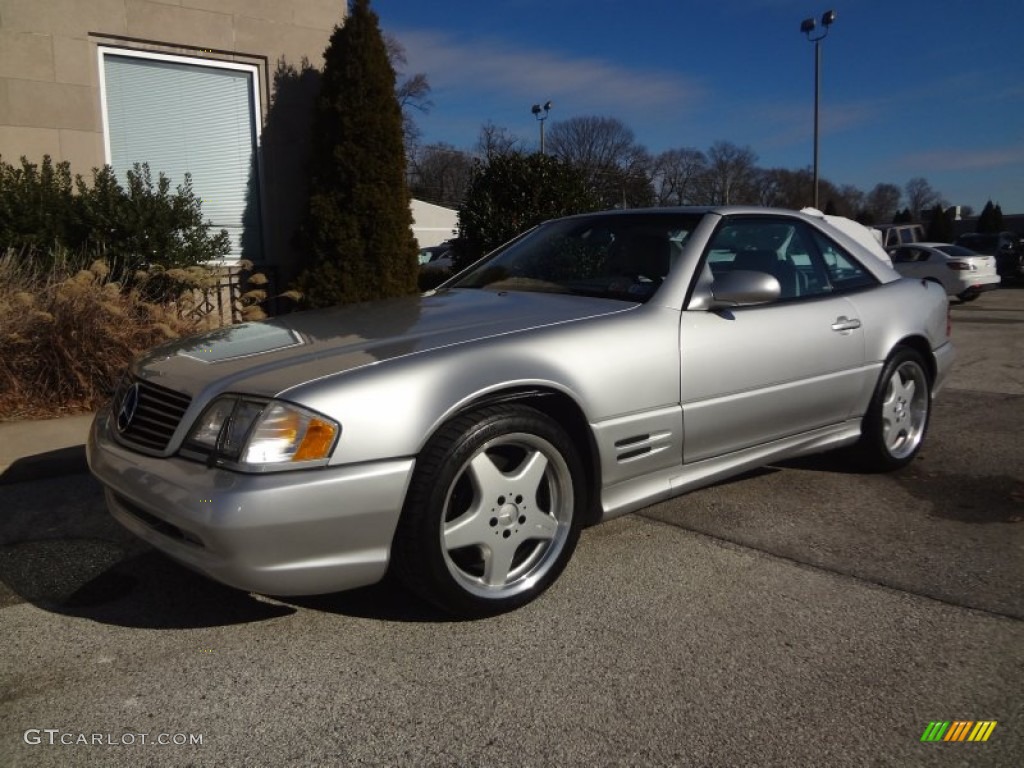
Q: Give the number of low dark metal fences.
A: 1